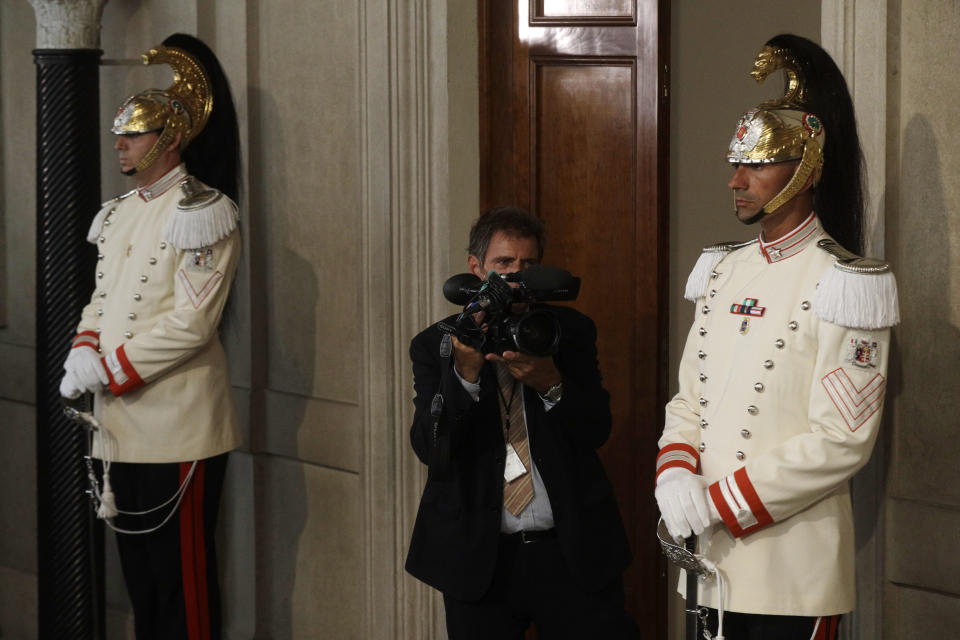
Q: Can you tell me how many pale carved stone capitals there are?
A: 1